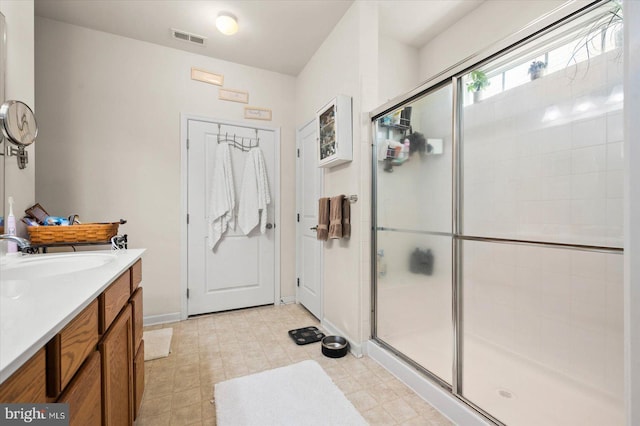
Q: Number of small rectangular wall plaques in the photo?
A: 3